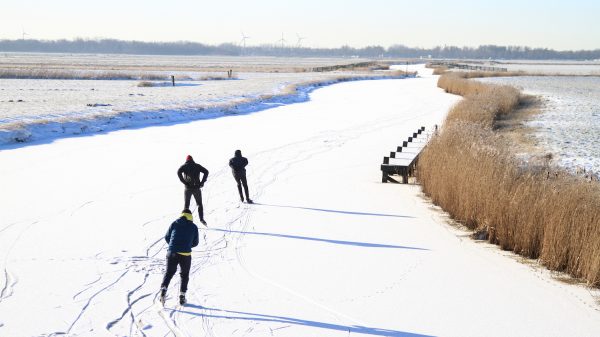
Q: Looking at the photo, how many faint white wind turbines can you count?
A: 4